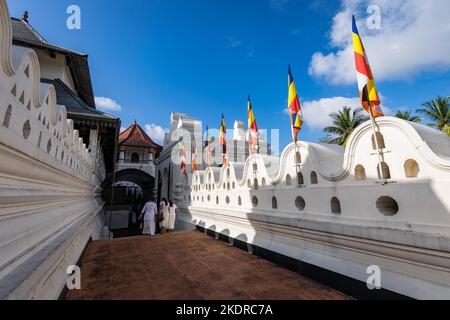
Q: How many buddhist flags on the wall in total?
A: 7